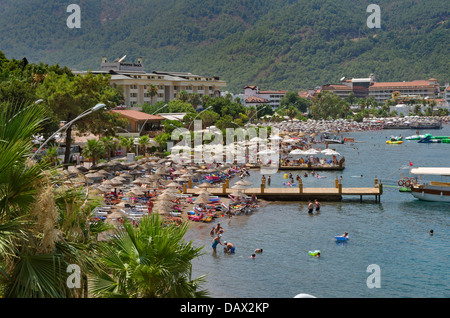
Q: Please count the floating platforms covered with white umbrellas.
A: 1